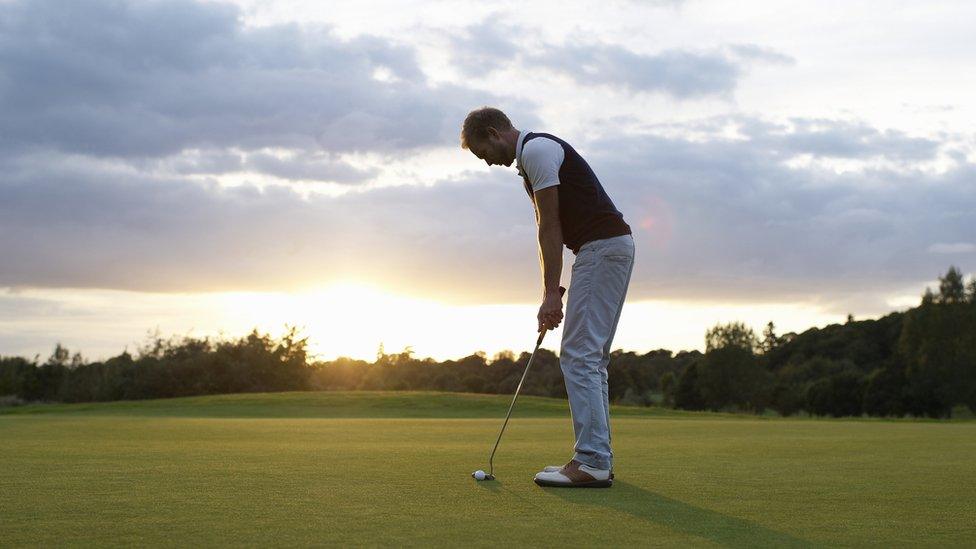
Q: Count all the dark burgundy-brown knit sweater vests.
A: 1